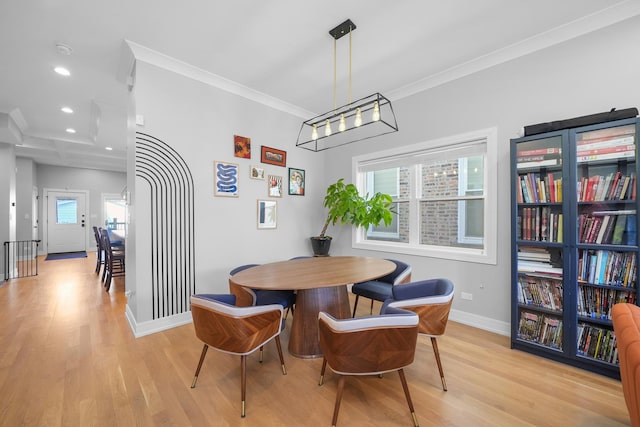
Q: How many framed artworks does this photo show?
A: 7